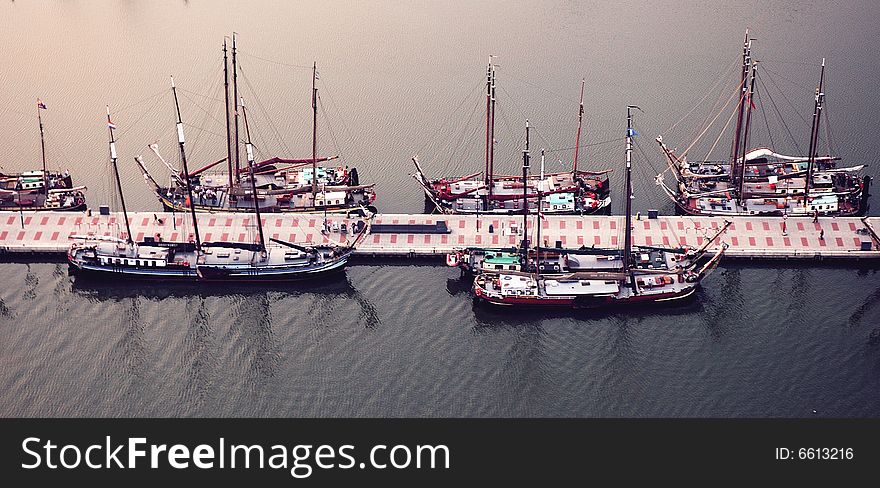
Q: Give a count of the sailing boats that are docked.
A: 12